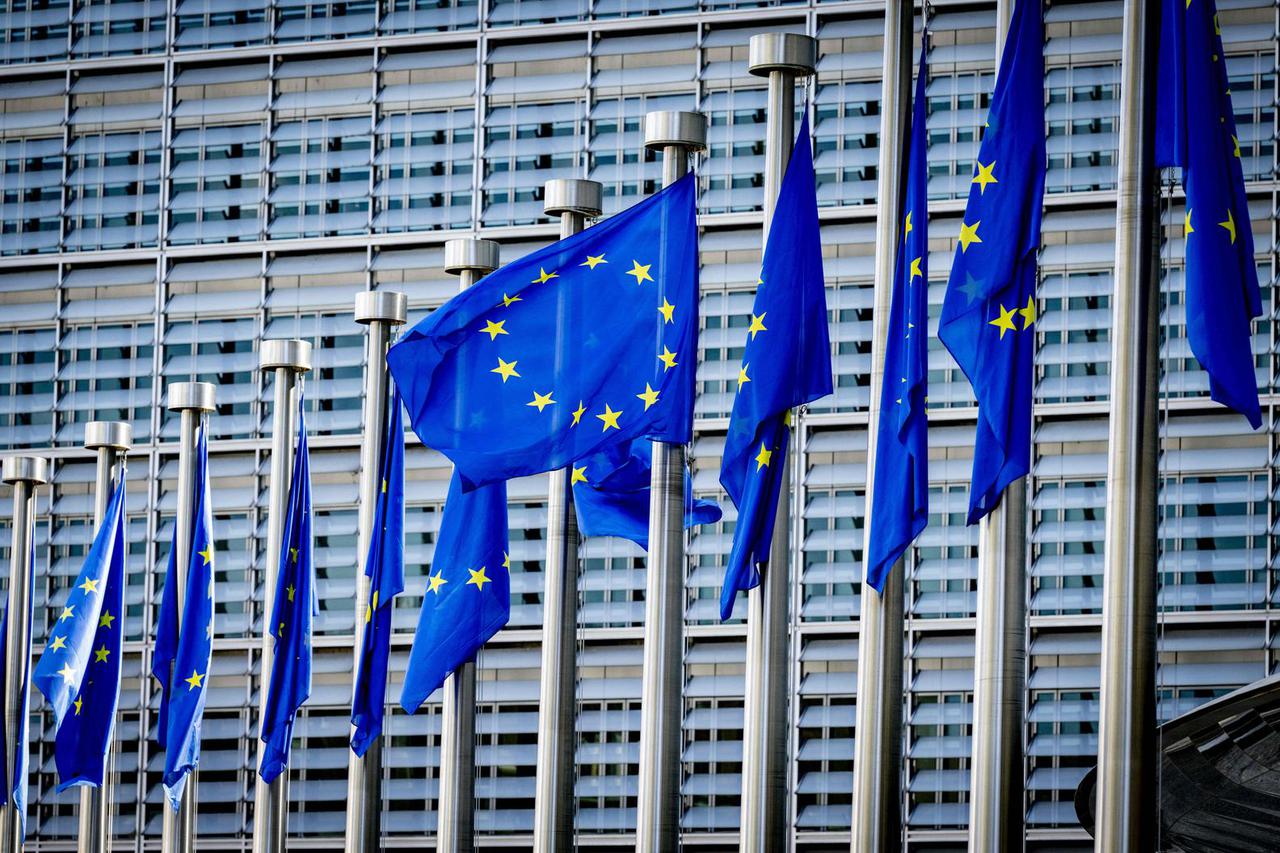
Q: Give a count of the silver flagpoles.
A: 12